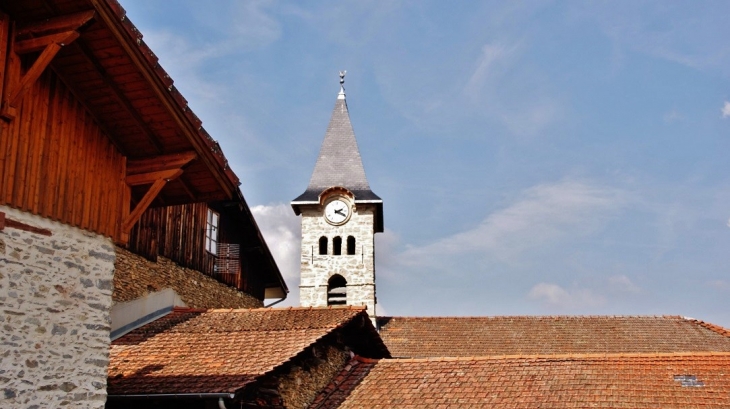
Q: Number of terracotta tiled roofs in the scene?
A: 3